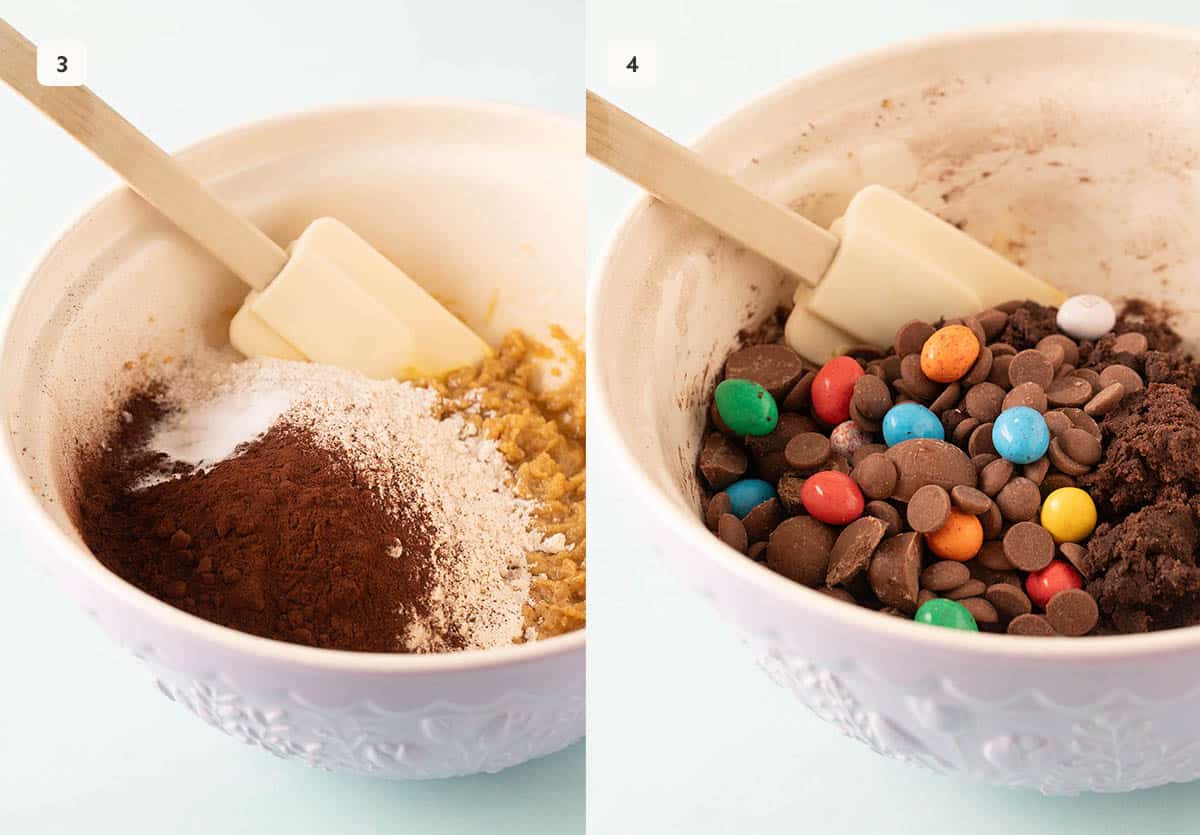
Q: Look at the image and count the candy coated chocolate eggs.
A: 13